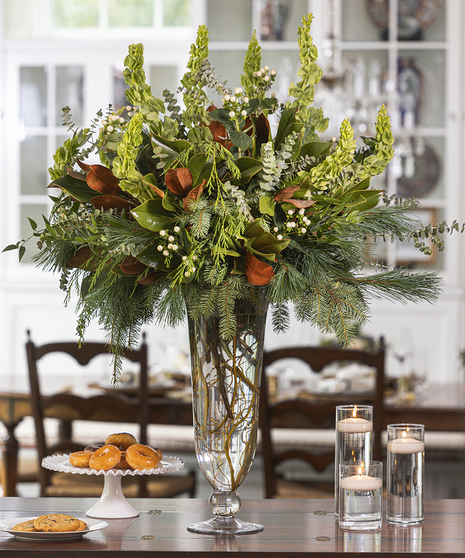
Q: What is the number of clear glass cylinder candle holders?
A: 3